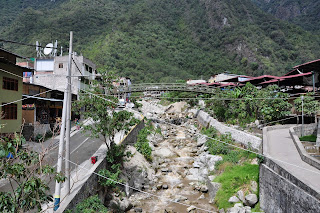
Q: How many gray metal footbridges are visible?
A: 1